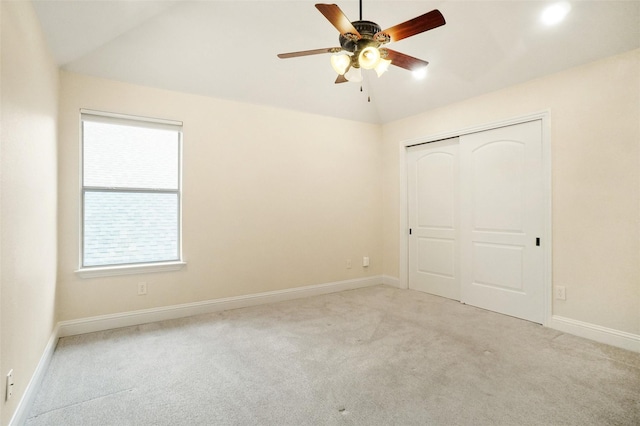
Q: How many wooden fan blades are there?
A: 5